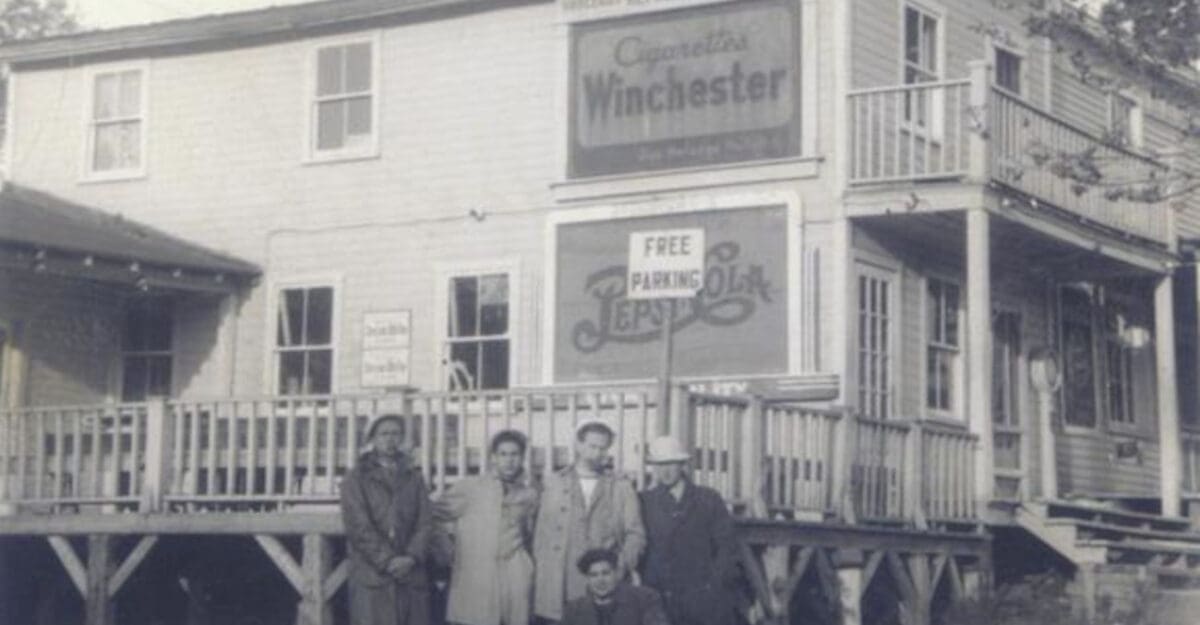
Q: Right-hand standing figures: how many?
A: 1